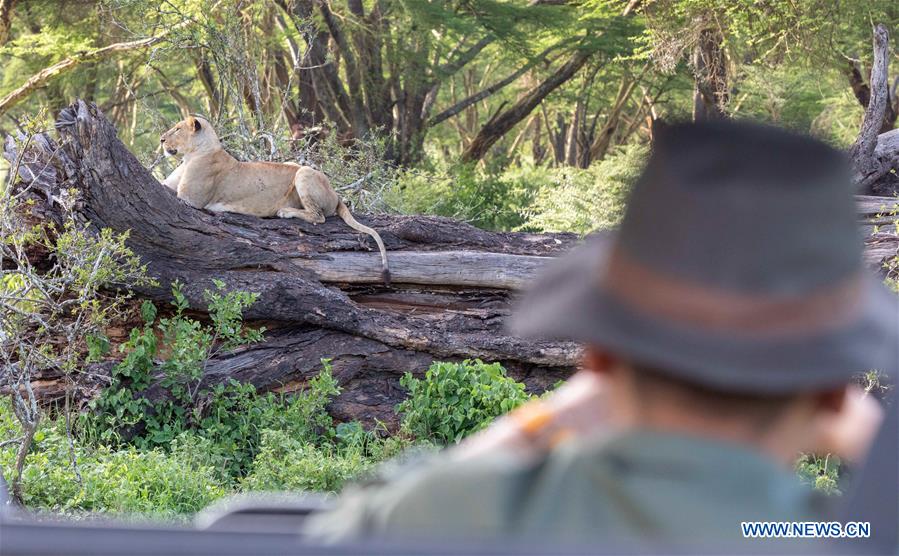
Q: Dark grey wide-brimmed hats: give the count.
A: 1